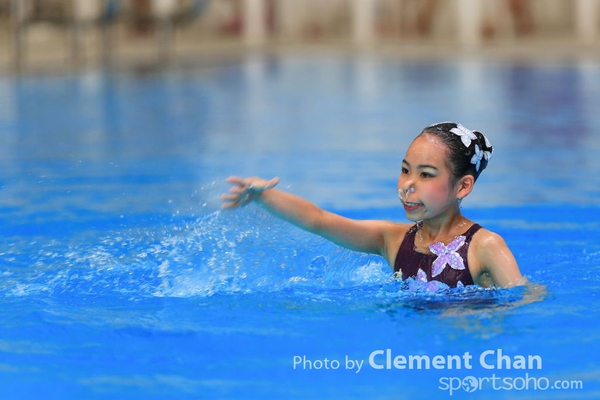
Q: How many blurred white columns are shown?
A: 4